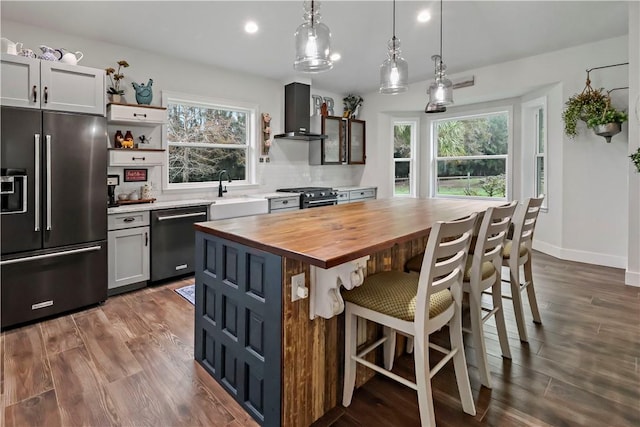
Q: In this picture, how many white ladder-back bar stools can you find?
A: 3